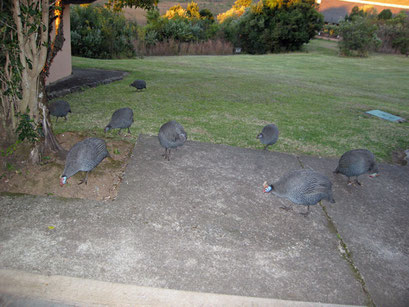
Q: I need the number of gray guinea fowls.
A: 8